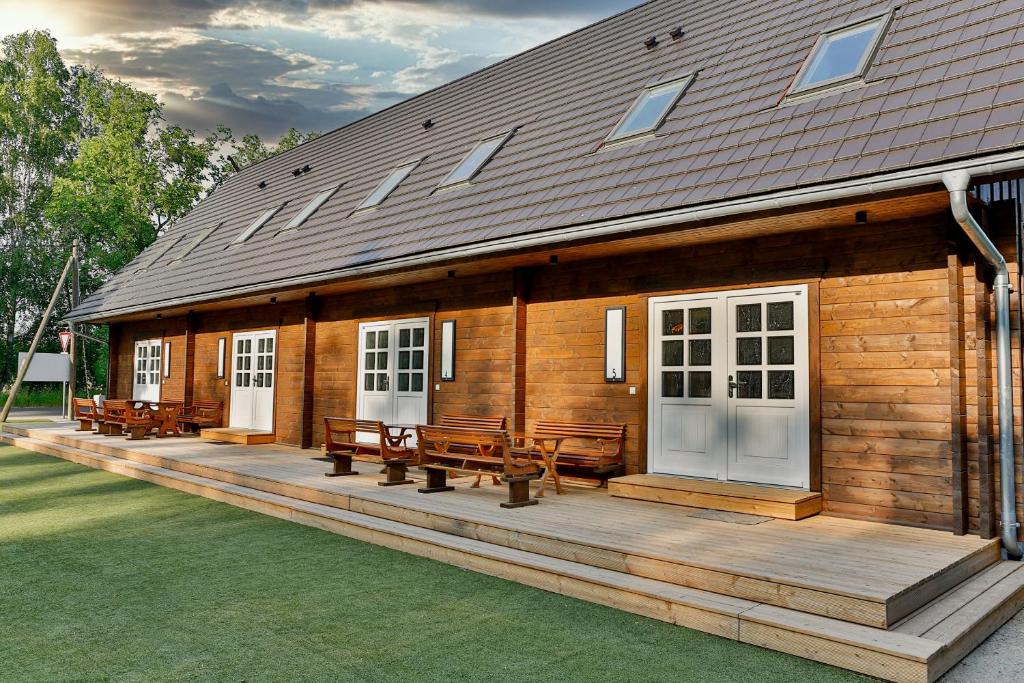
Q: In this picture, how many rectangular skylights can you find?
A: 8